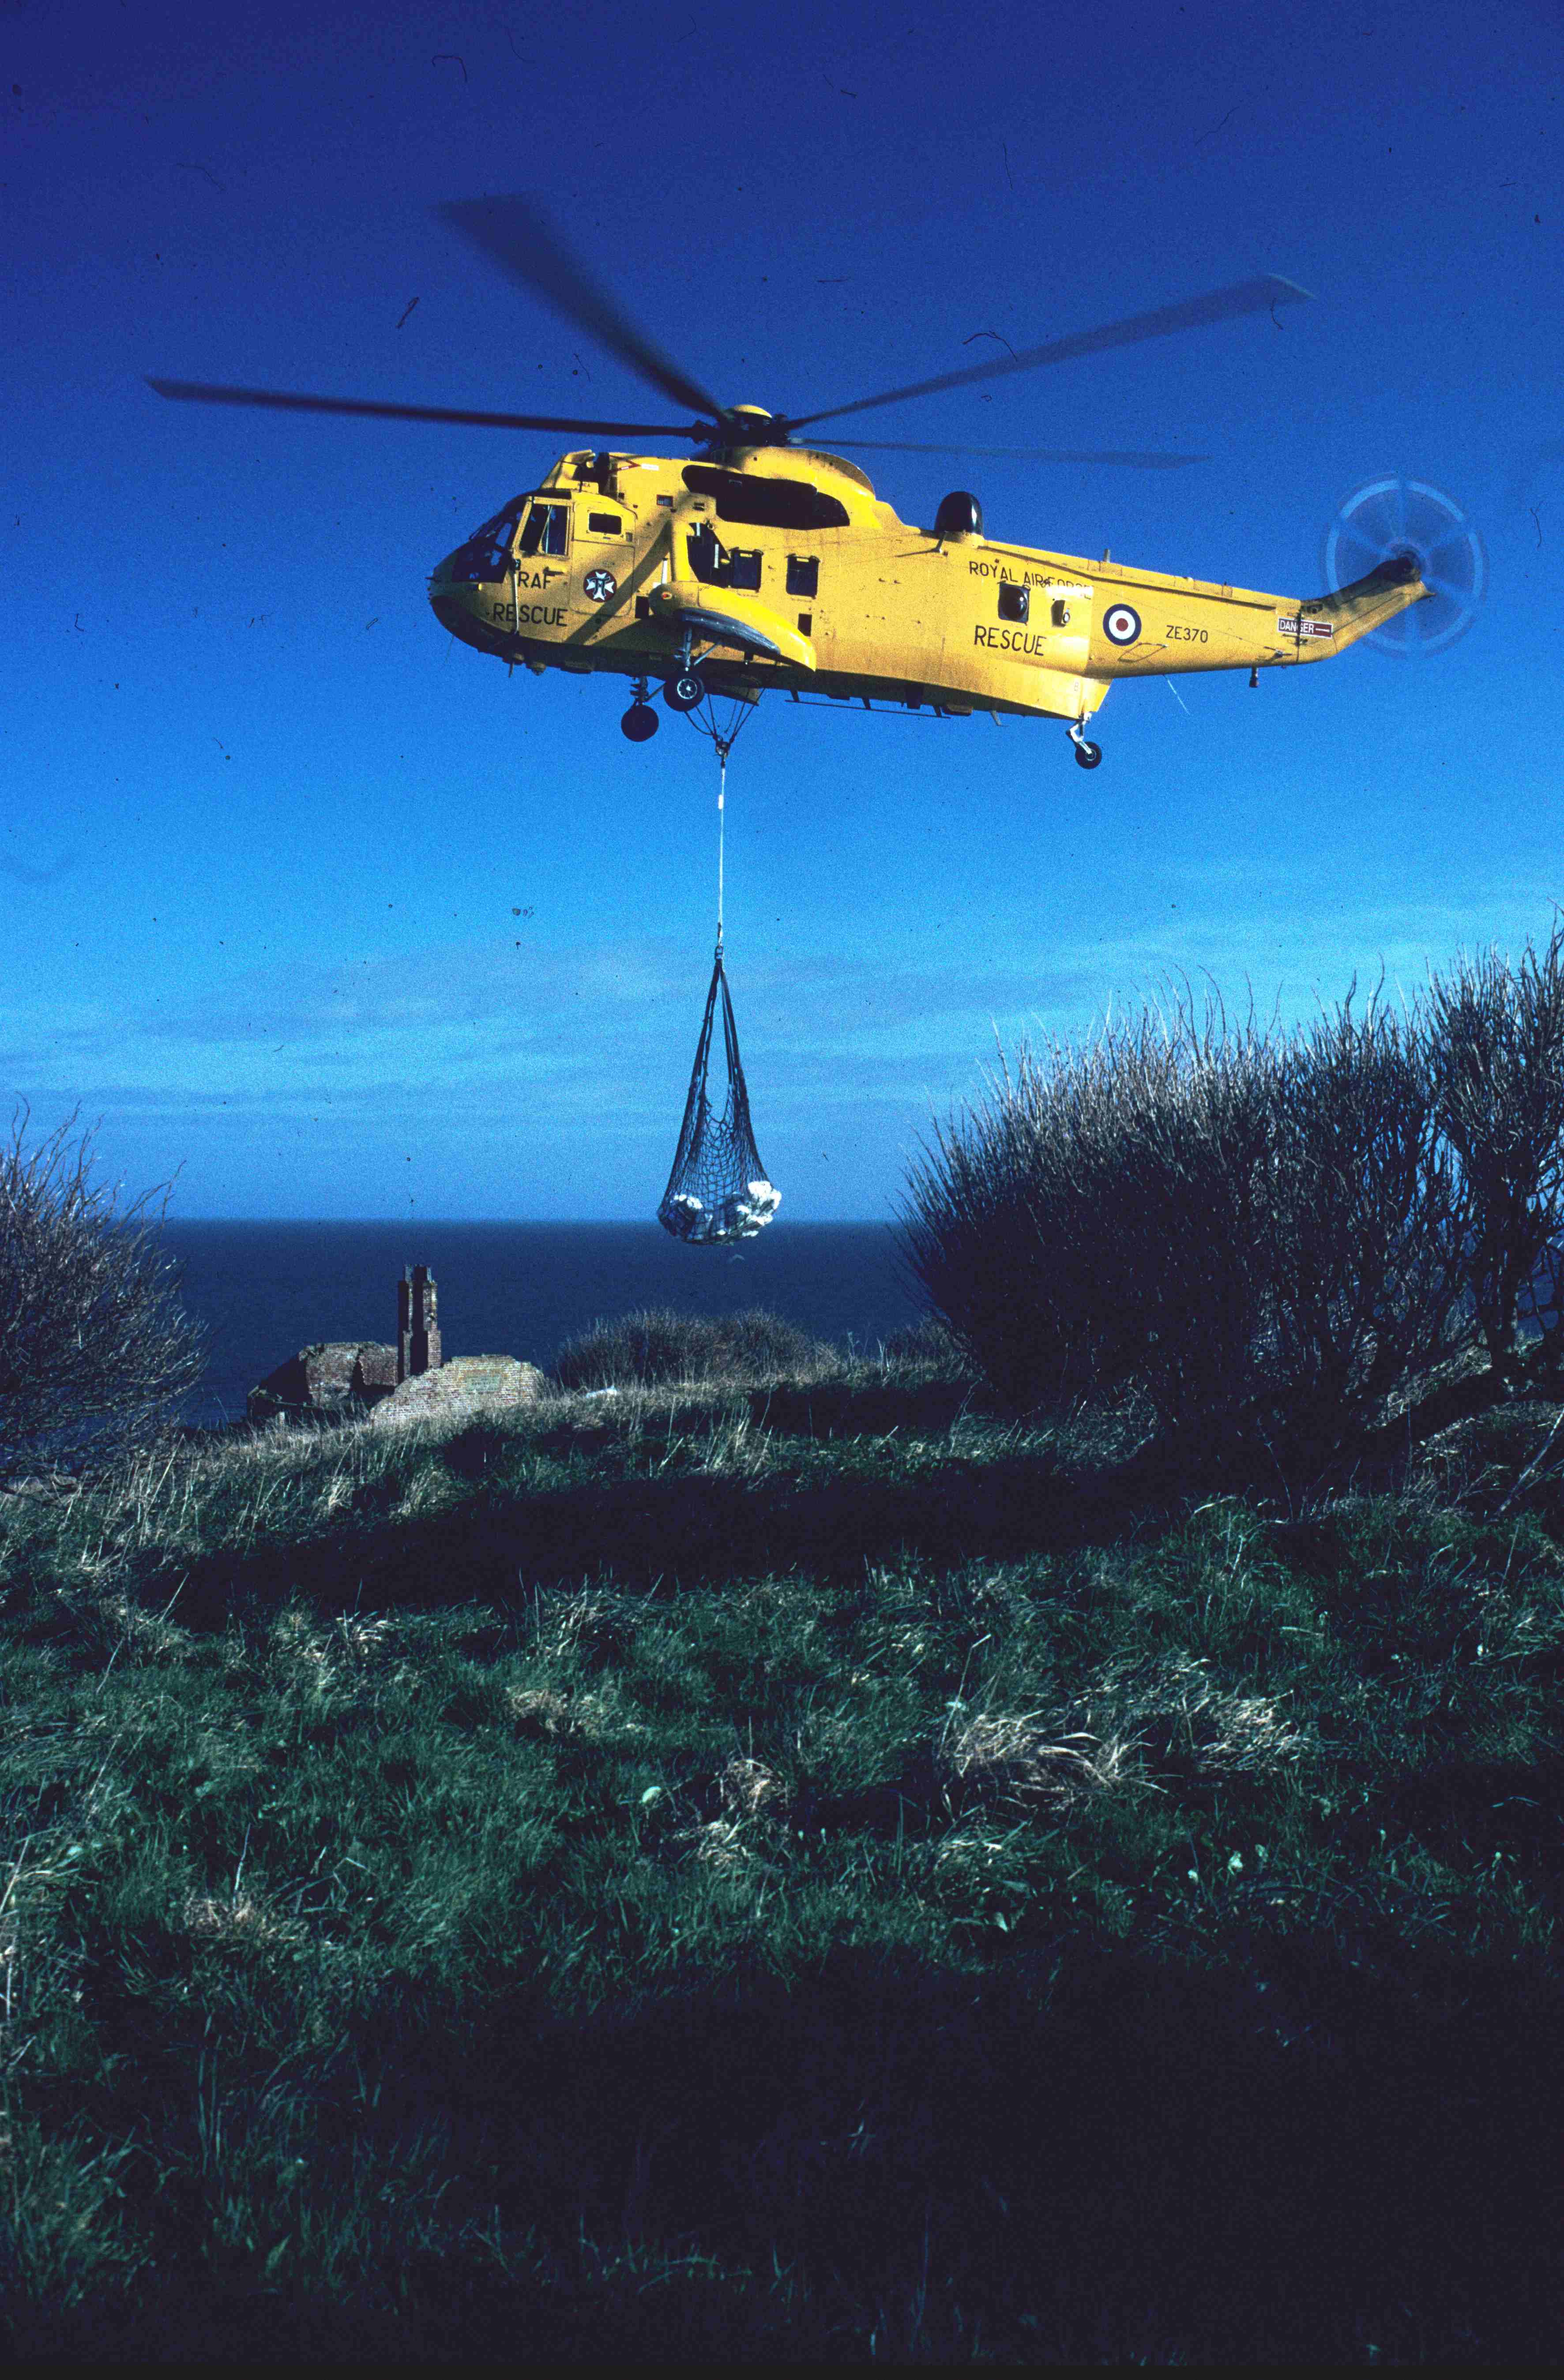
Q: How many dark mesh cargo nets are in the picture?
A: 1